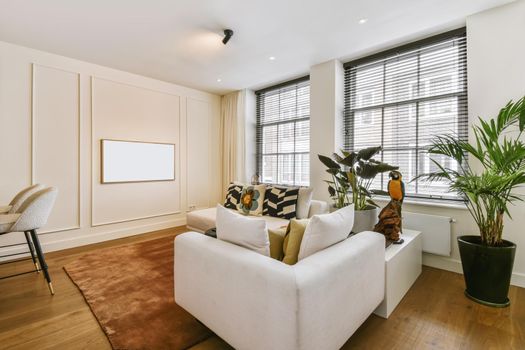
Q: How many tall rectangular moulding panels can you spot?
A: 3